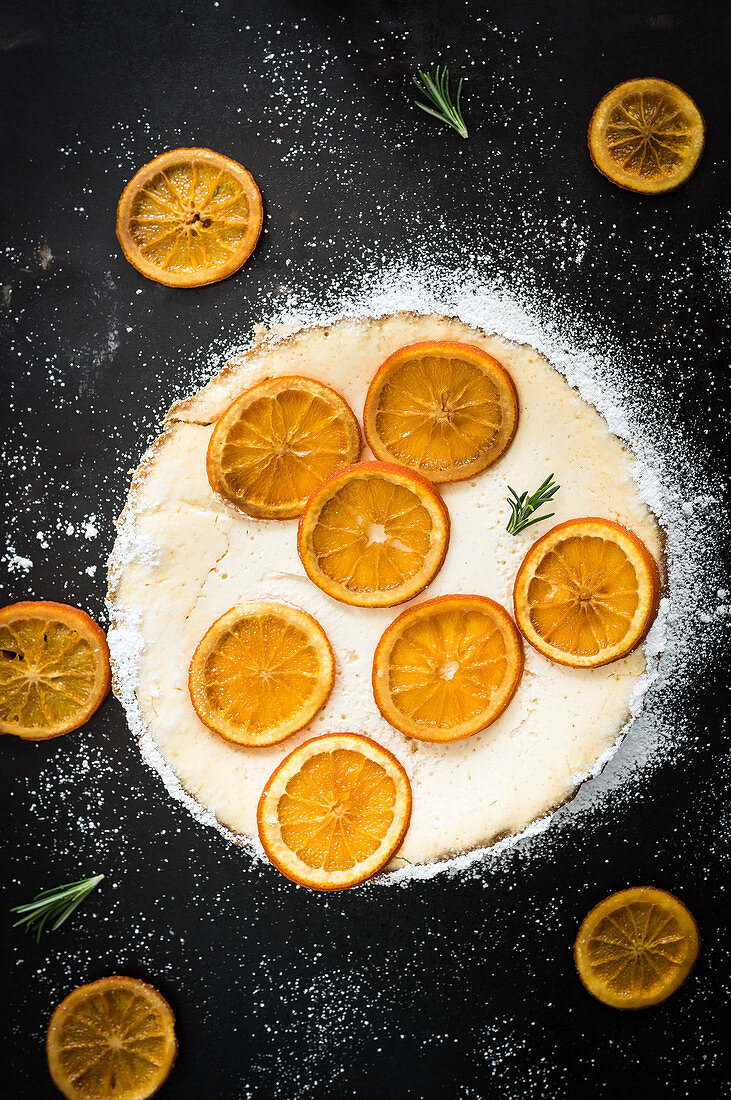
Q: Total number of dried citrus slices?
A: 12